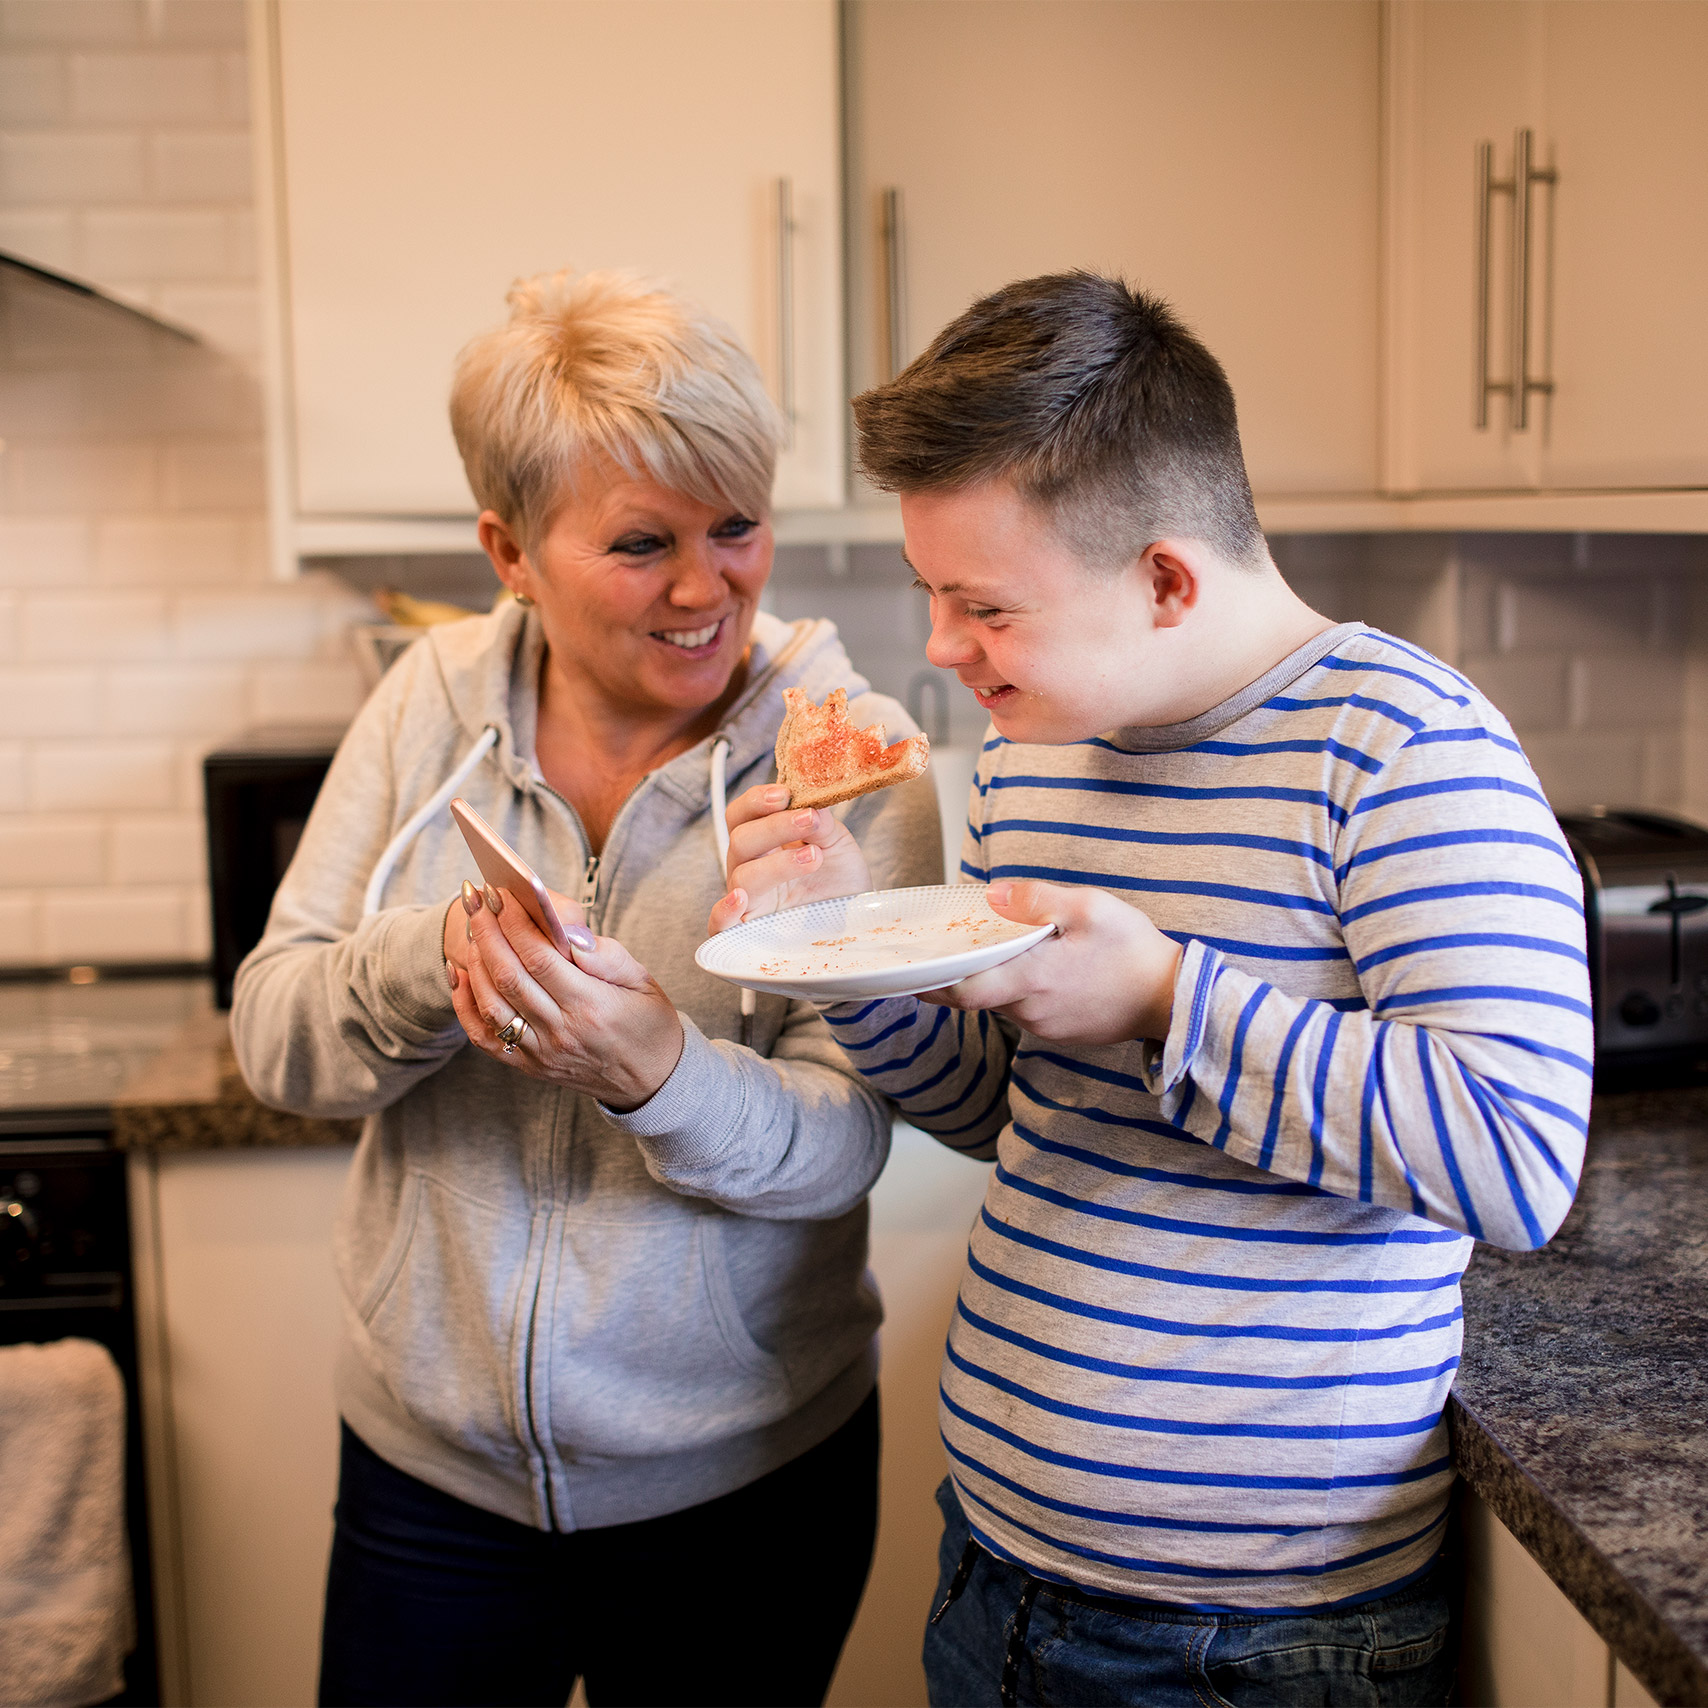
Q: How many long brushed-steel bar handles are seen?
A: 4